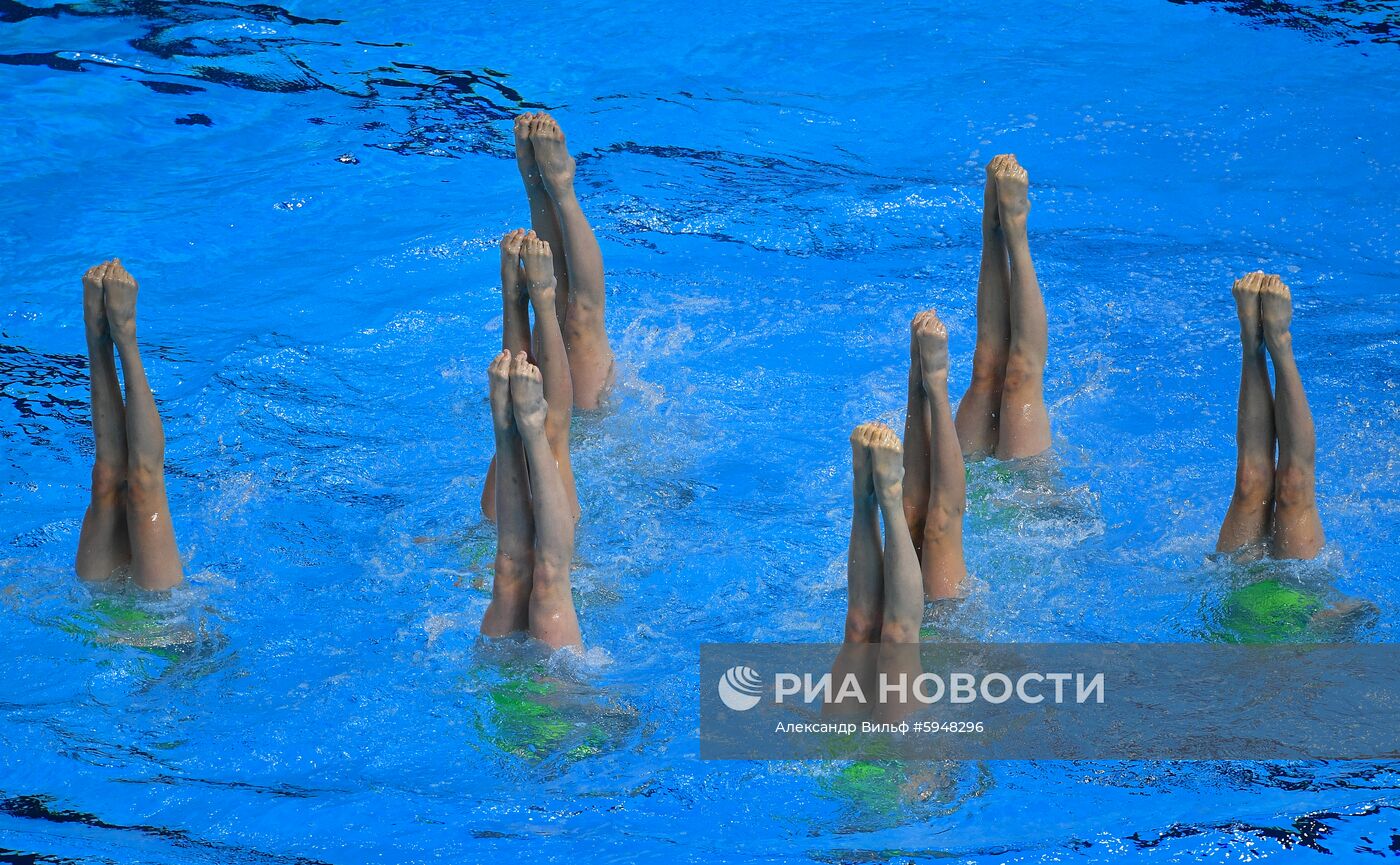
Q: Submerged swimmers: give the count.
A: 8